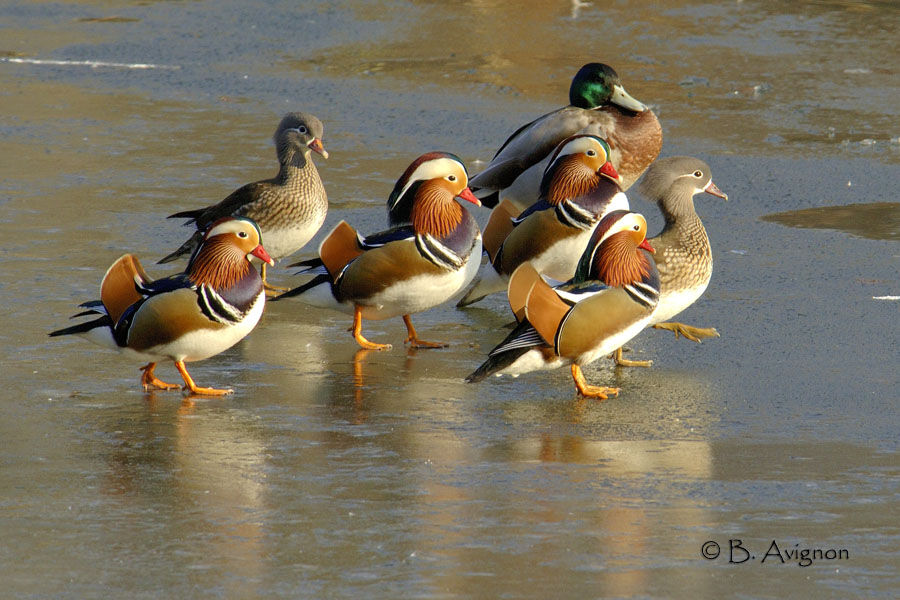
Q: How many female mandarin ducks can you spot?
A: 2